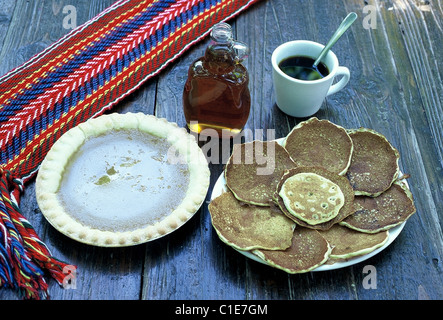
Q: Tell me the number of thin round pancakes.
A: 9